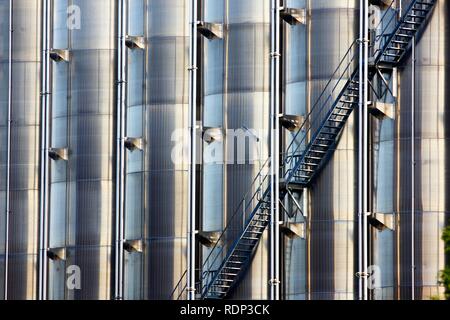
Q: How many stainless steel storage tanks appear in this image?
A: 6